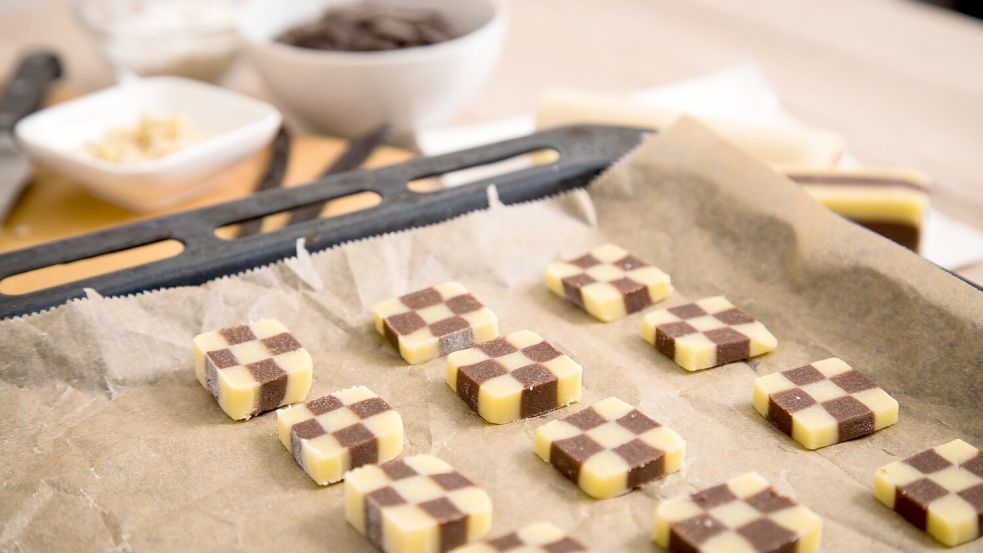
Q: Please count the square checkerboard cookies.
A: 12